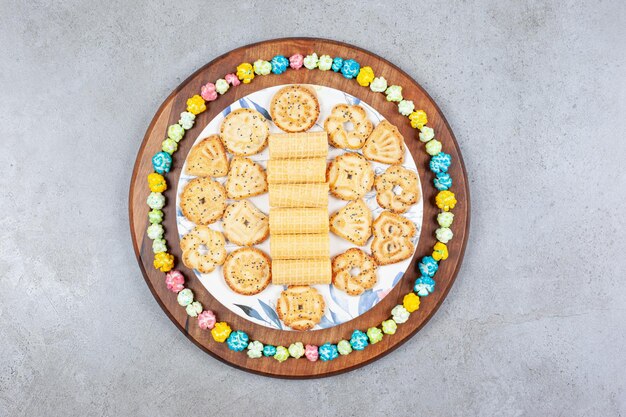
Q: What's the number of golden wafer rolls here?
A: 6